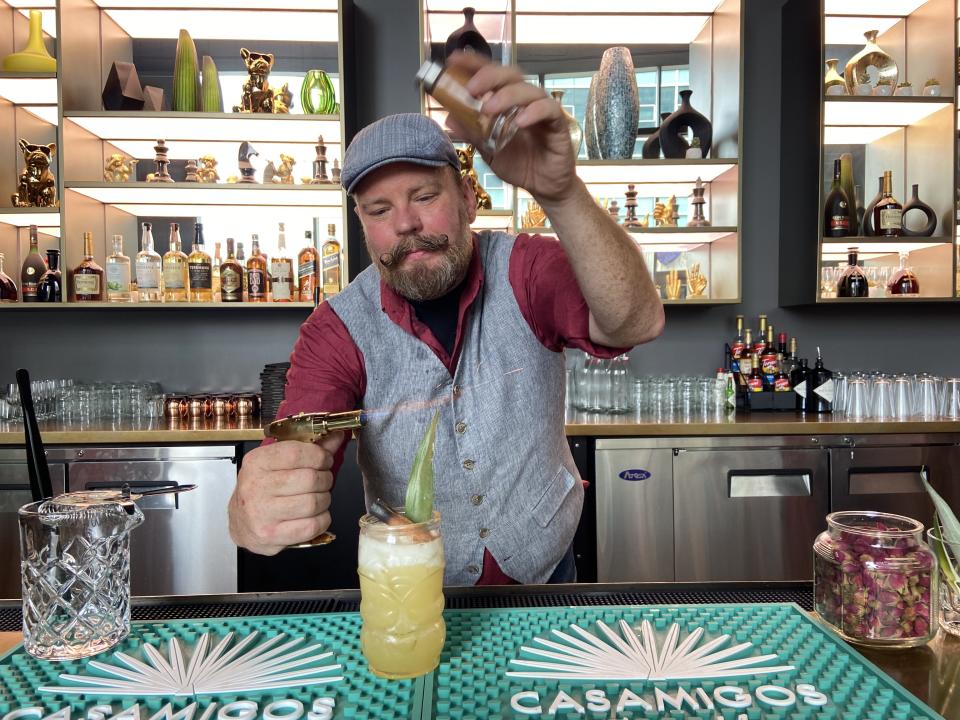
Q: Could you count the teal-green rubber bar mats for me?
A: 2